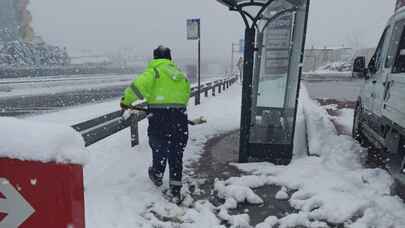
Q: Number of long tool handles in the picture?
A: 1